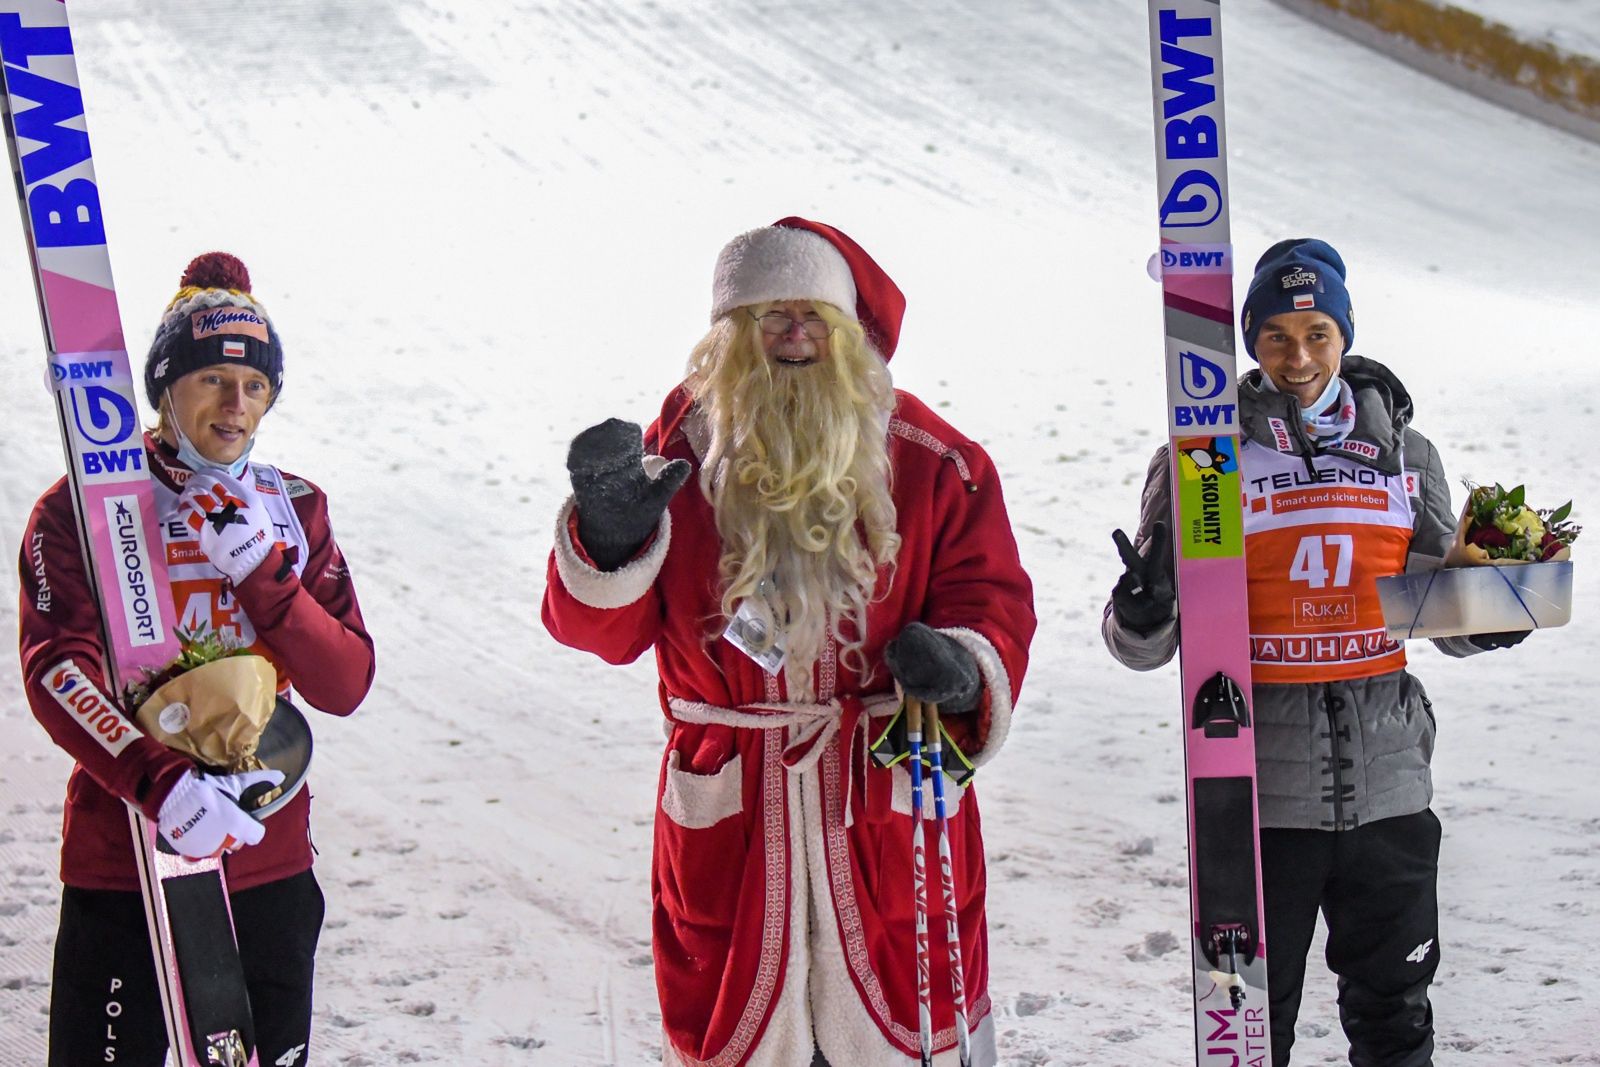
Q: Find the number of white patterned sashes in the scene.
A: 1